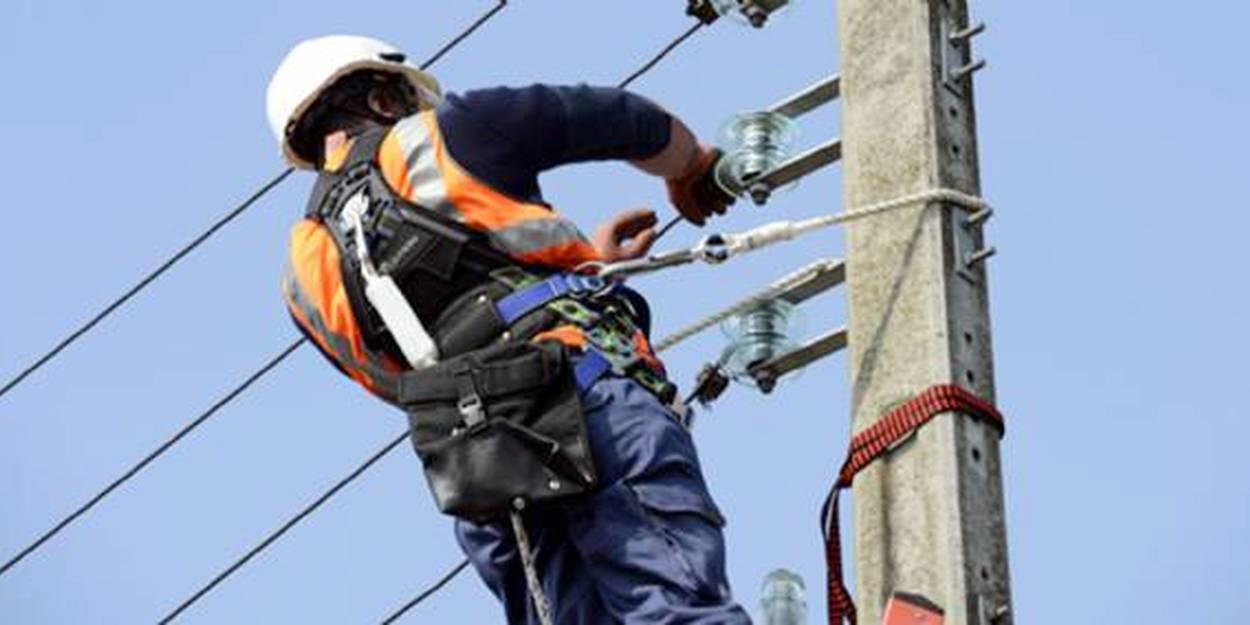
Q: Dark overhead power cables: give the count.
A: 4